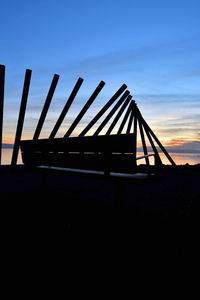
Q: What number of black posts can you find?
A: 14